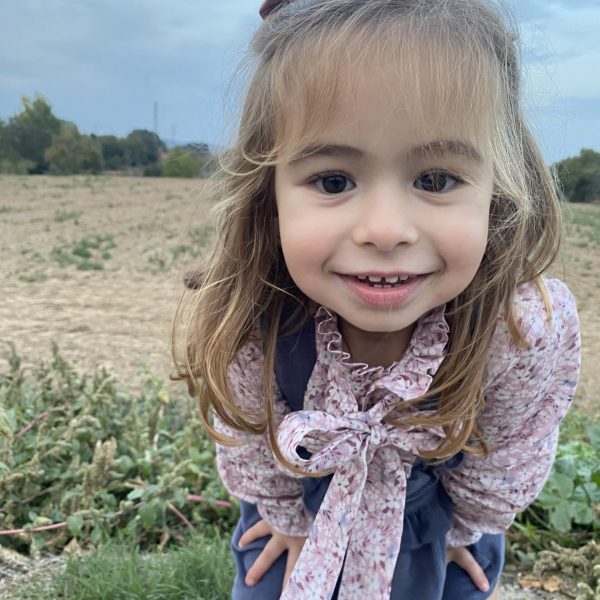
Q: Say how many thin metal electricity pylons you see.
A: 2